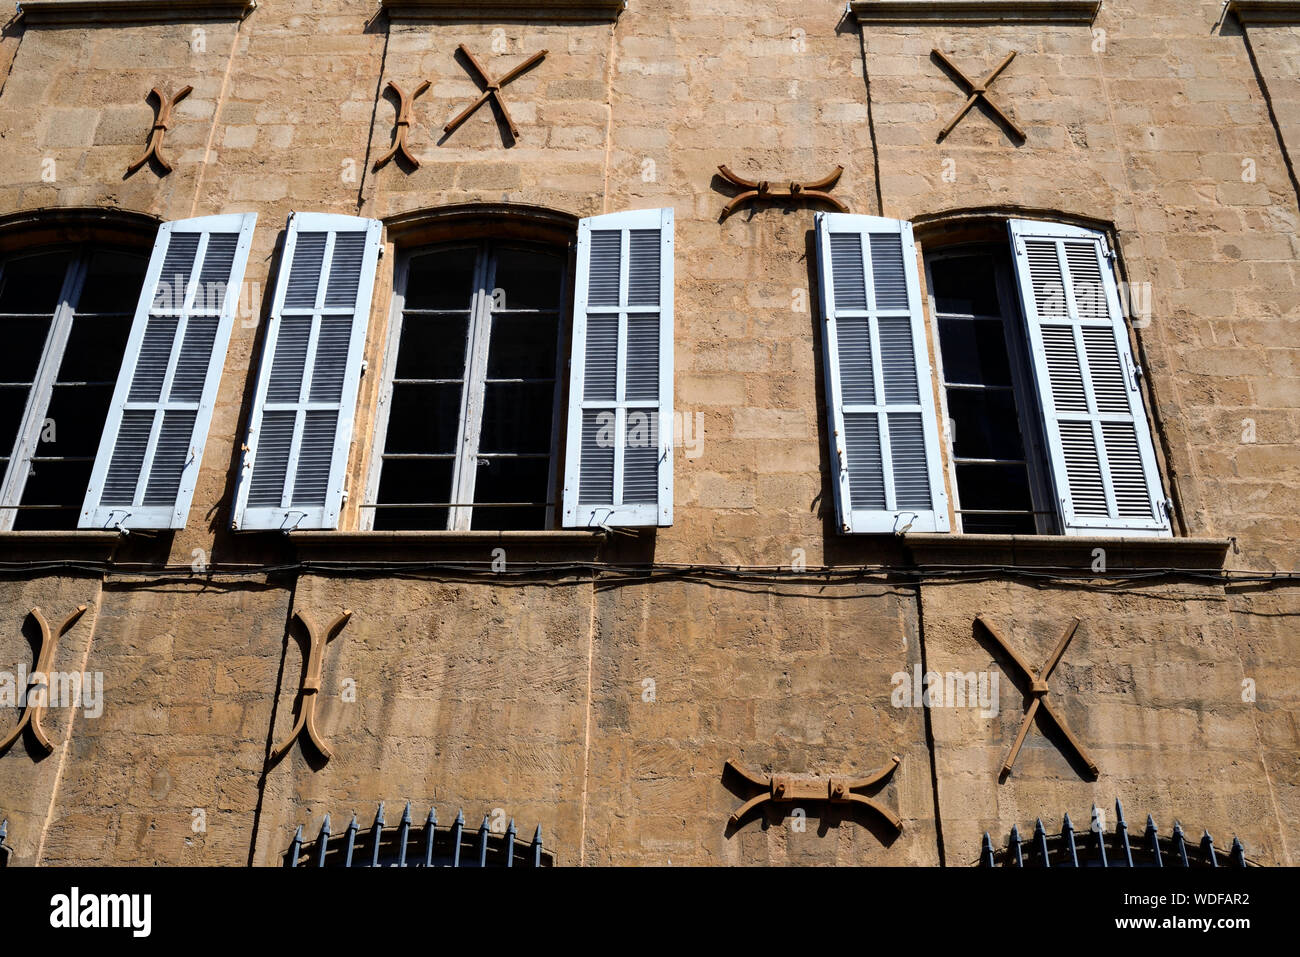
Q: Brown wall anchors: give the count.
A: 9